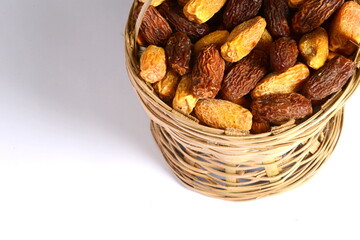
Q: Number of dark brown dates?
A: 11